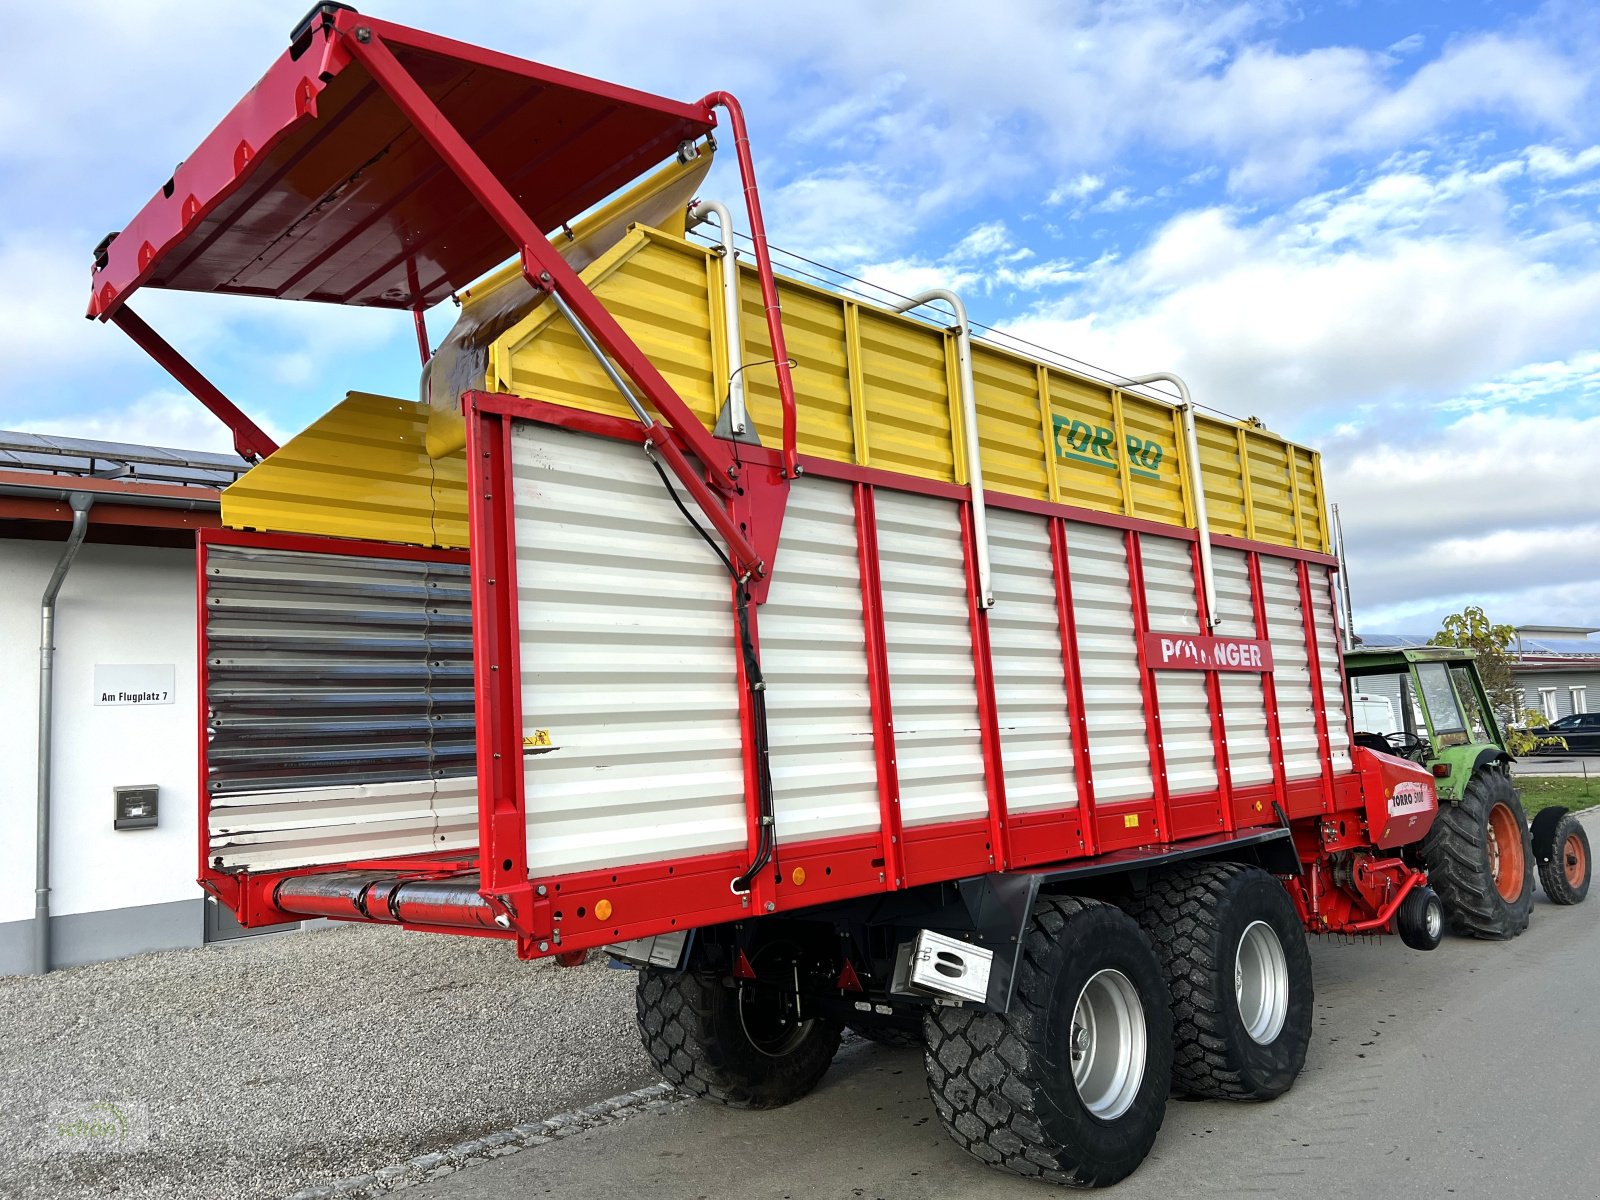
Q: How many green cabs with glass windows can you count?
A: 1